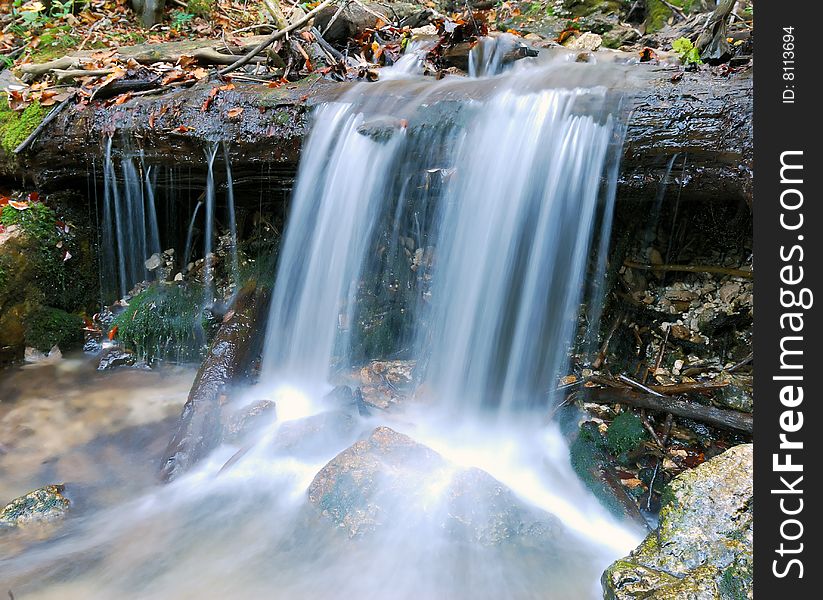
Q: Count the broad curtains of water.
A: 2